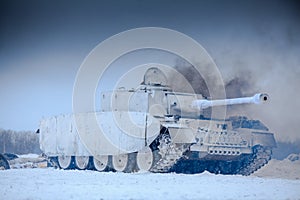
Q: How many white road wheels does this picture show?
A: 5